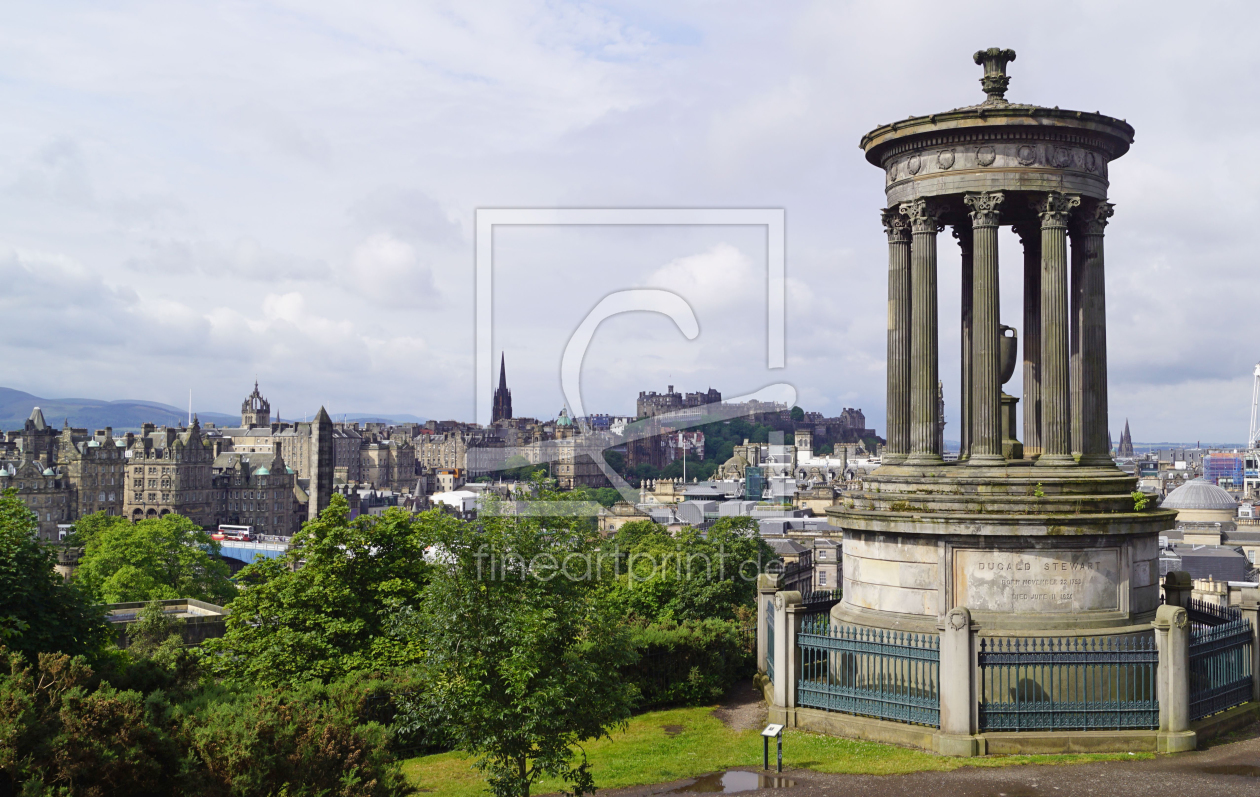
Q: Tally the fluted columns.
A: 8